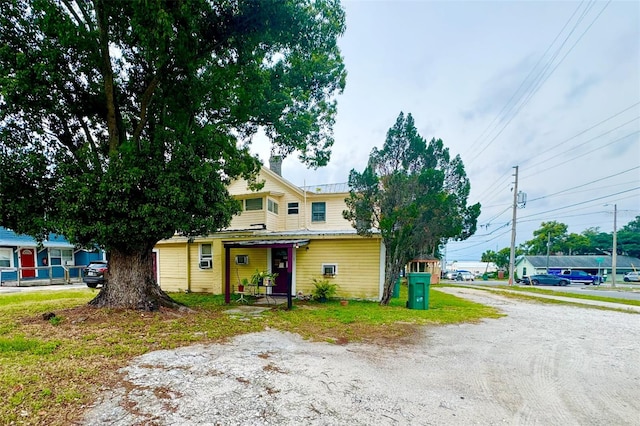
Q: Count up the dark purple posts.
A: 2